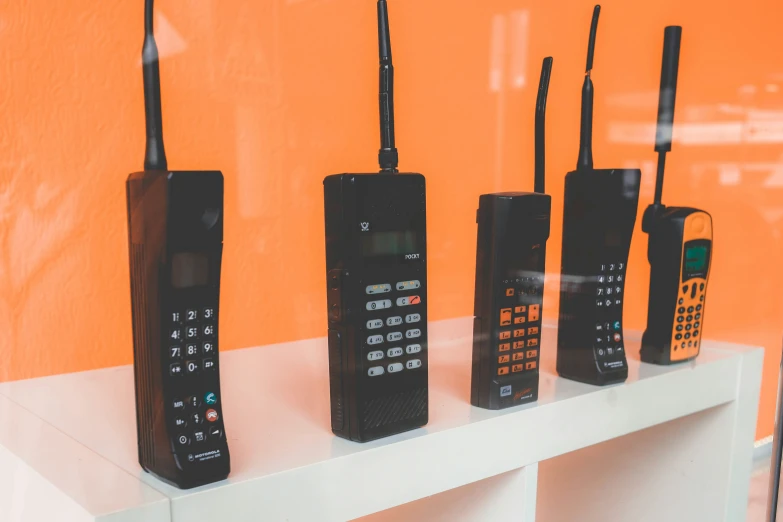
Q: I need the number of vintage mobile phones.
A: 5